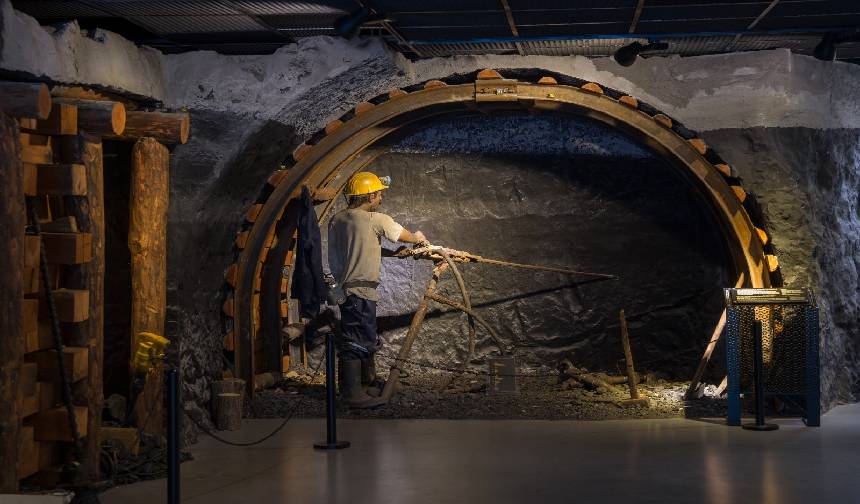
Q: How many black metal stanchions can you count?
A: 3